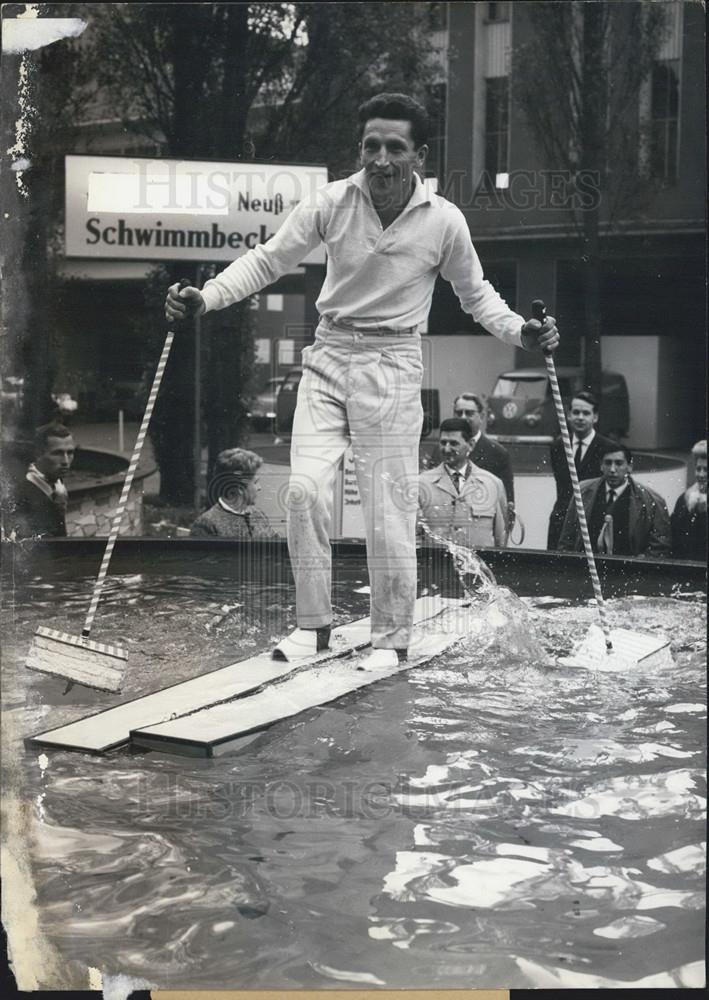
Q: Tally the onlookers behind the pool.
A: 7